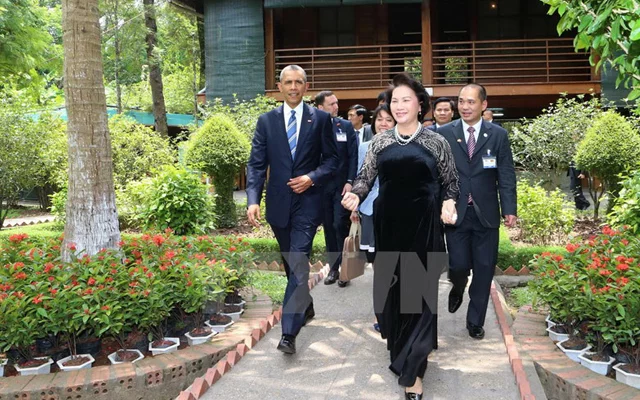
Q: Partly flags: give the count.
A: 0